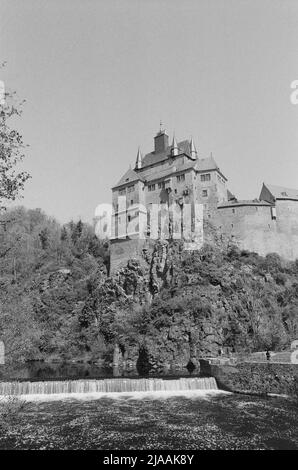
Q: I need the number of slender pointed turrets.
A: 3